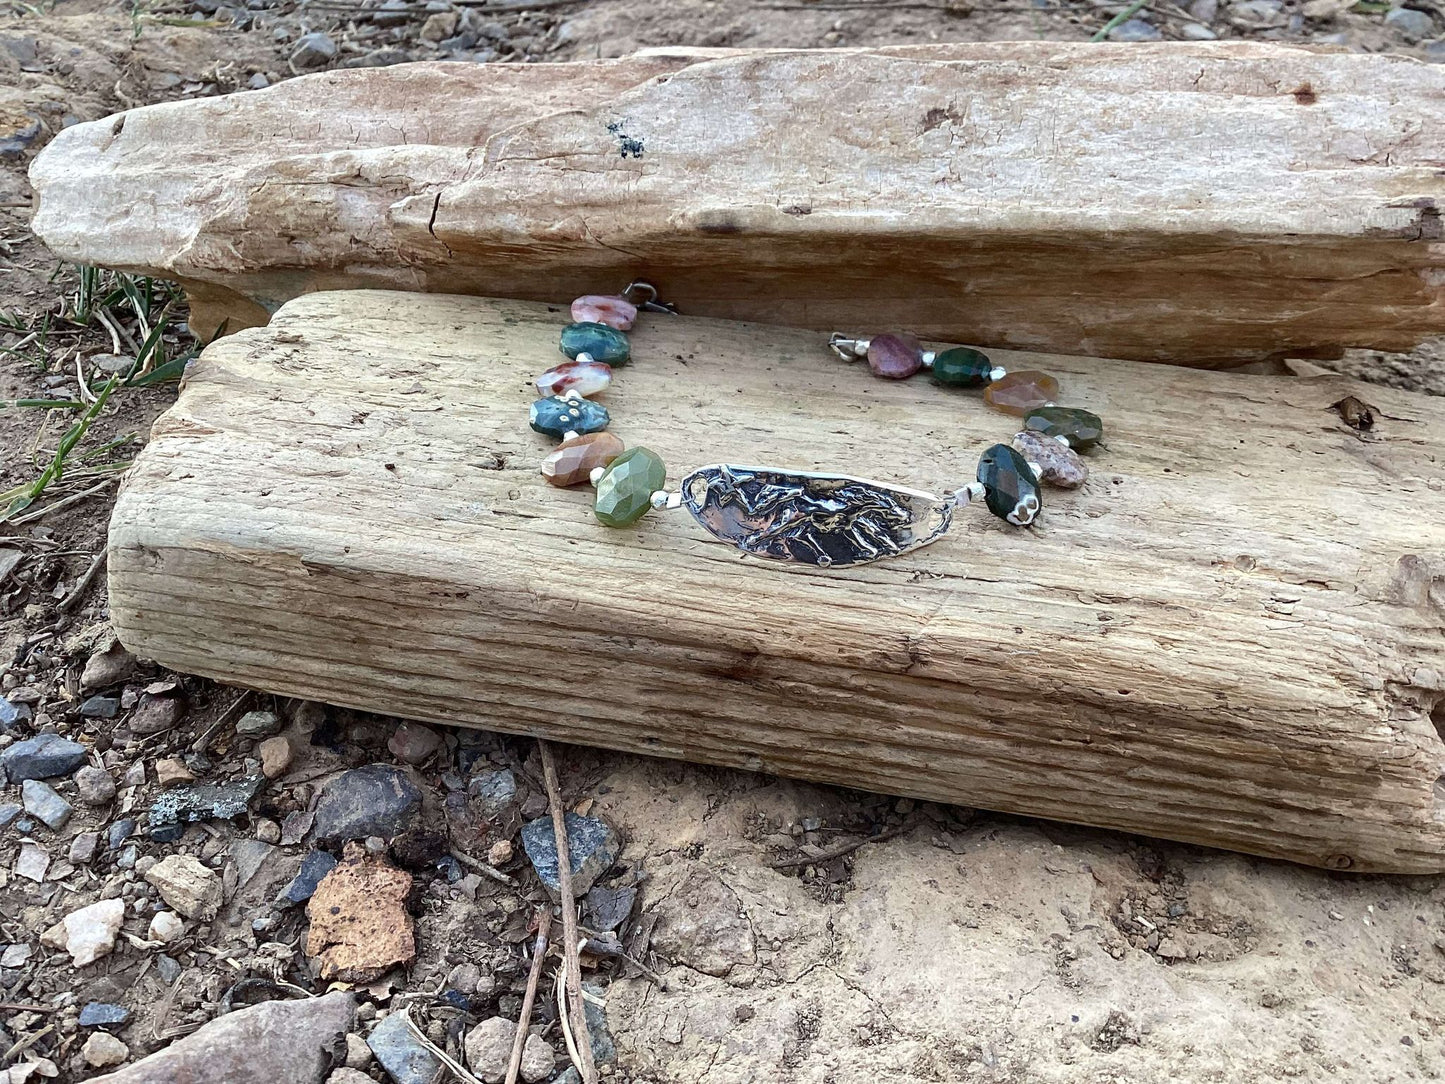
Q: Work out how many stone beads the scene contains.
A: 12